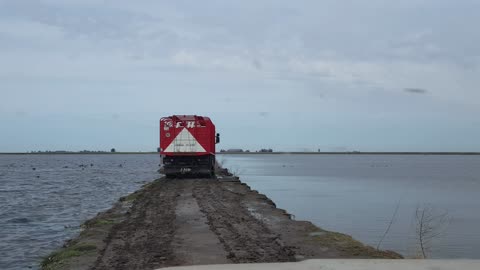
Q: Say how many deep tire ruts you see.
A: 2